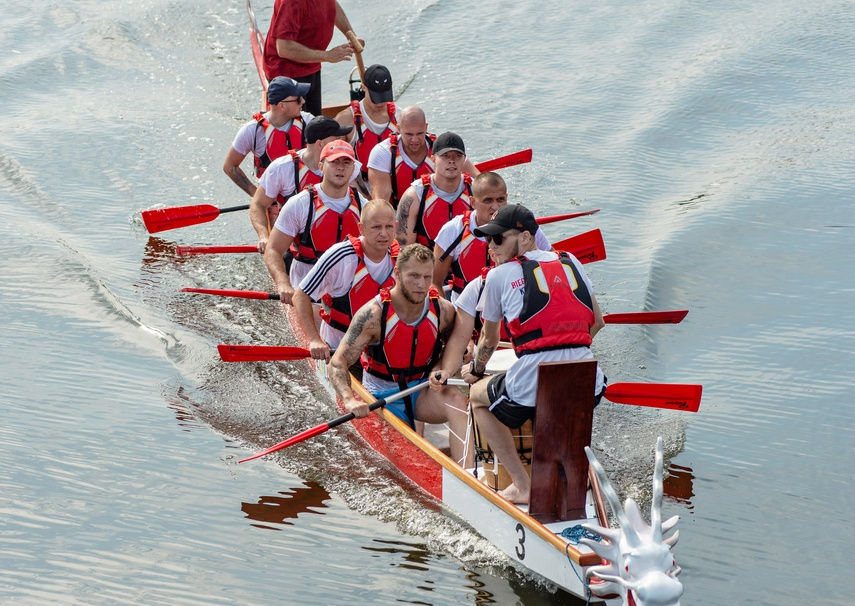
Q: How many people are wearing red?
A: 12